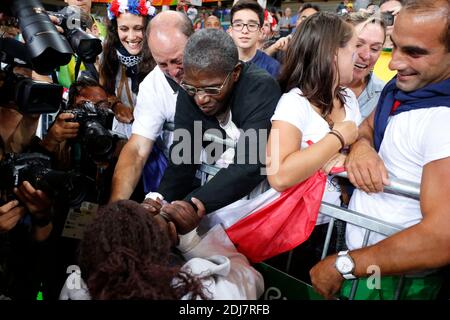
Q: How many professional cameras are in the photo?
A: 5